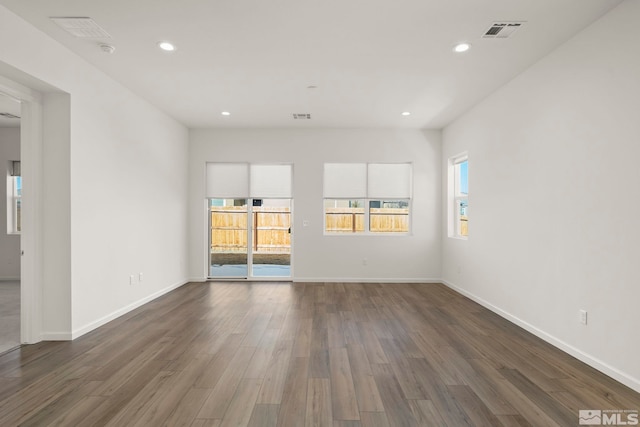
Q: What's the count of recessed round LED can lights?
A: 4